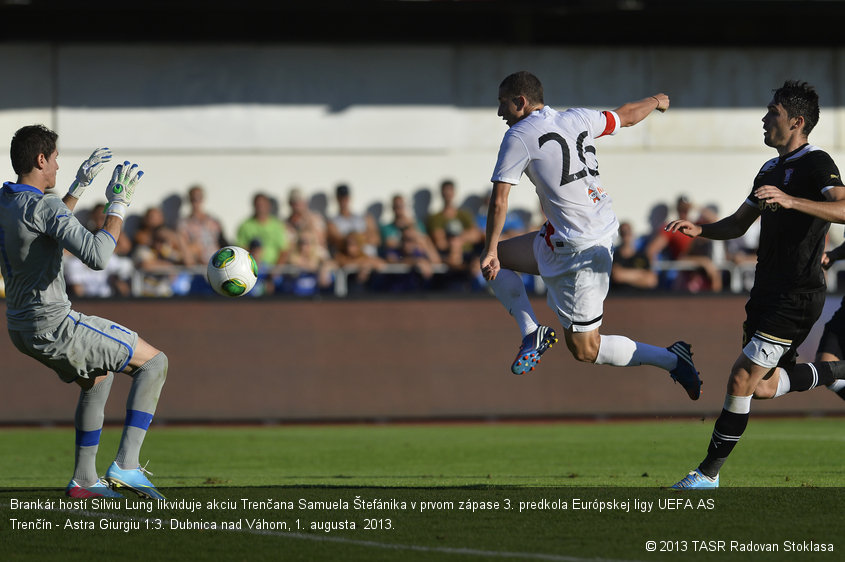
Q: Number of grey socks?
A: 2